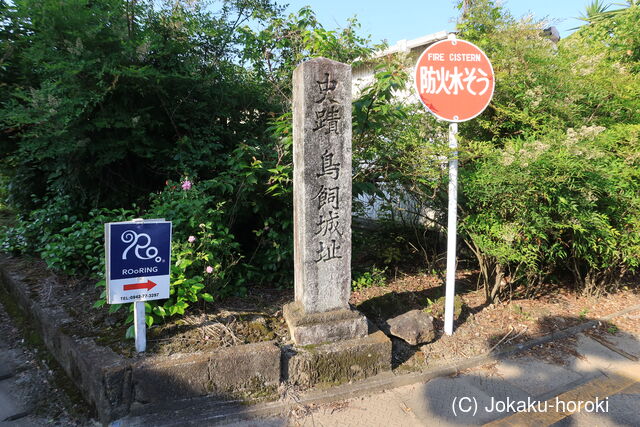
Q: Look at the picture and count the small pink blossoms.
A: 3